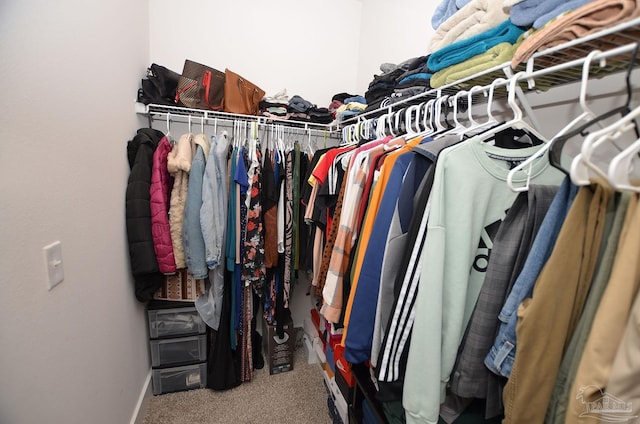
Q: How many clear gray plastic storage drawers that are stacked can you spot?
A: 3